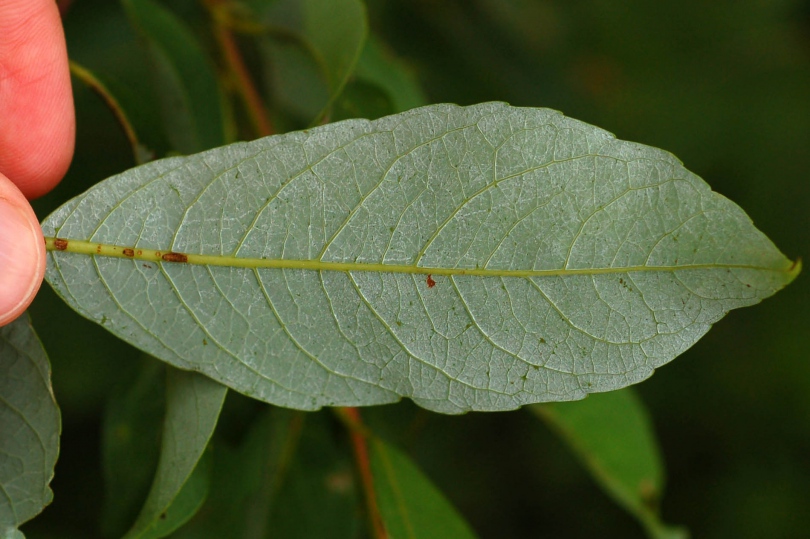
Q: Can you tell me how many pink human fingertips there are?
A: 2